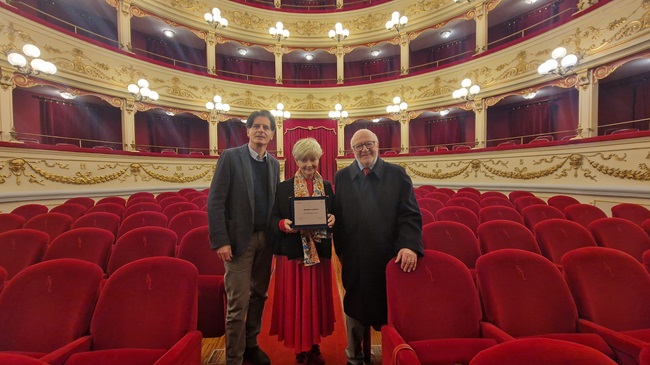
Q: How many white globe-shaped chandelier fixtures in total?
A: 12